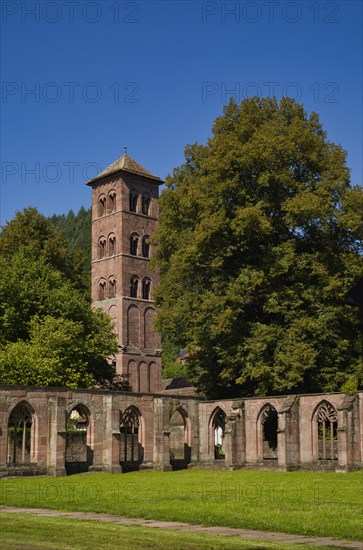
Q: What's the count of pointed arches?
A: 7